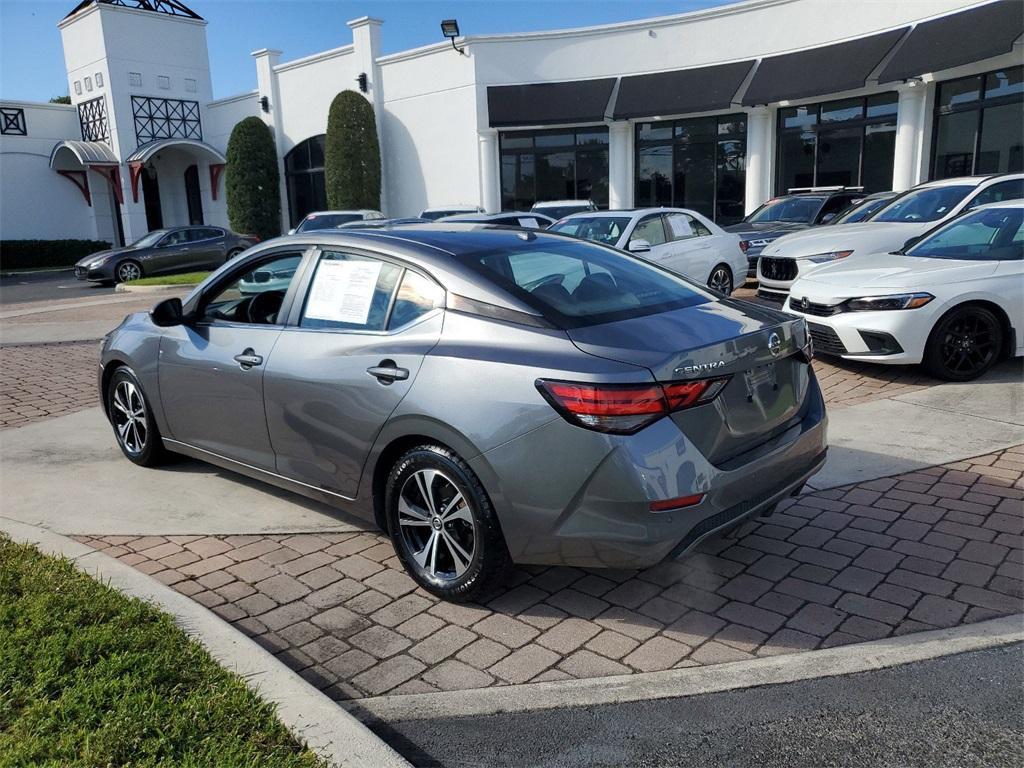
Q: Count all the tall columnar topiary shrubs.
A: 2